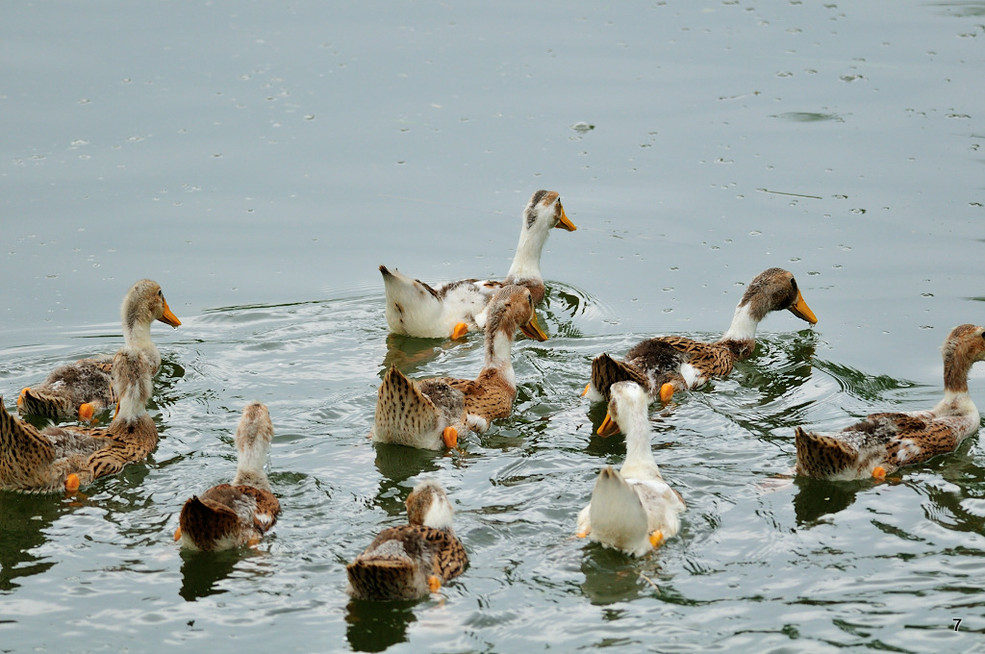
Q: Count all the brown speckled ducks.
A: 7